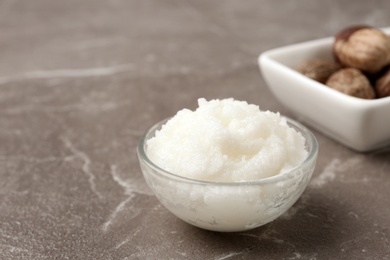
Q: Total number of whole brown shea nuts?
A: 4